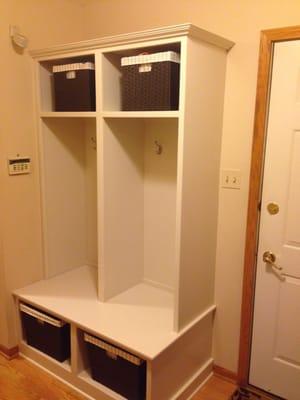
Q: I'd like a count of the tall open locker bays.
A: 2